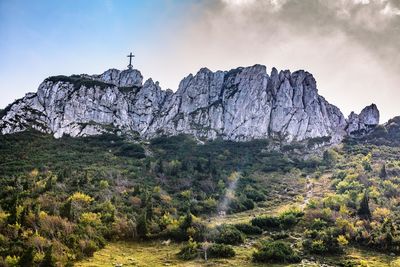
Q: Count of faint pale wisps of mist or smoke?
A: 1